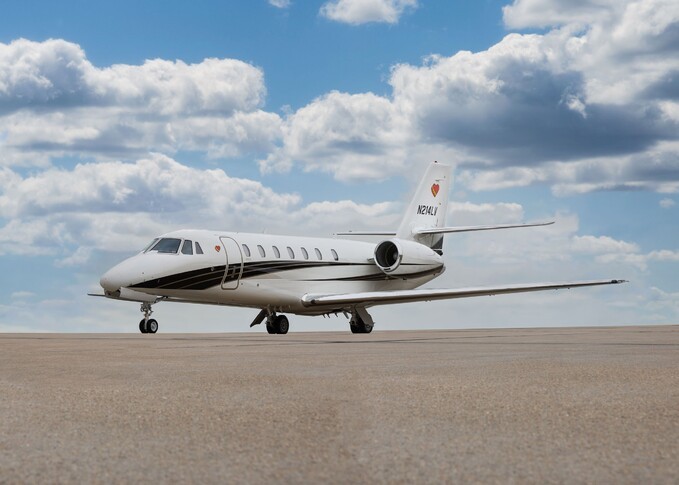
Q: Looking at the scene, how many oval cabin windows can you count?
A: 7